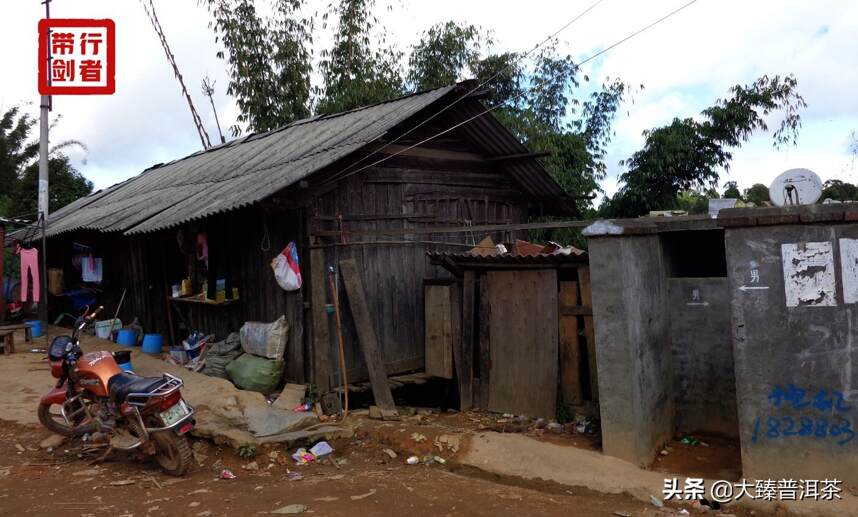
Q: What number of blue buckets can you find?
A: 4